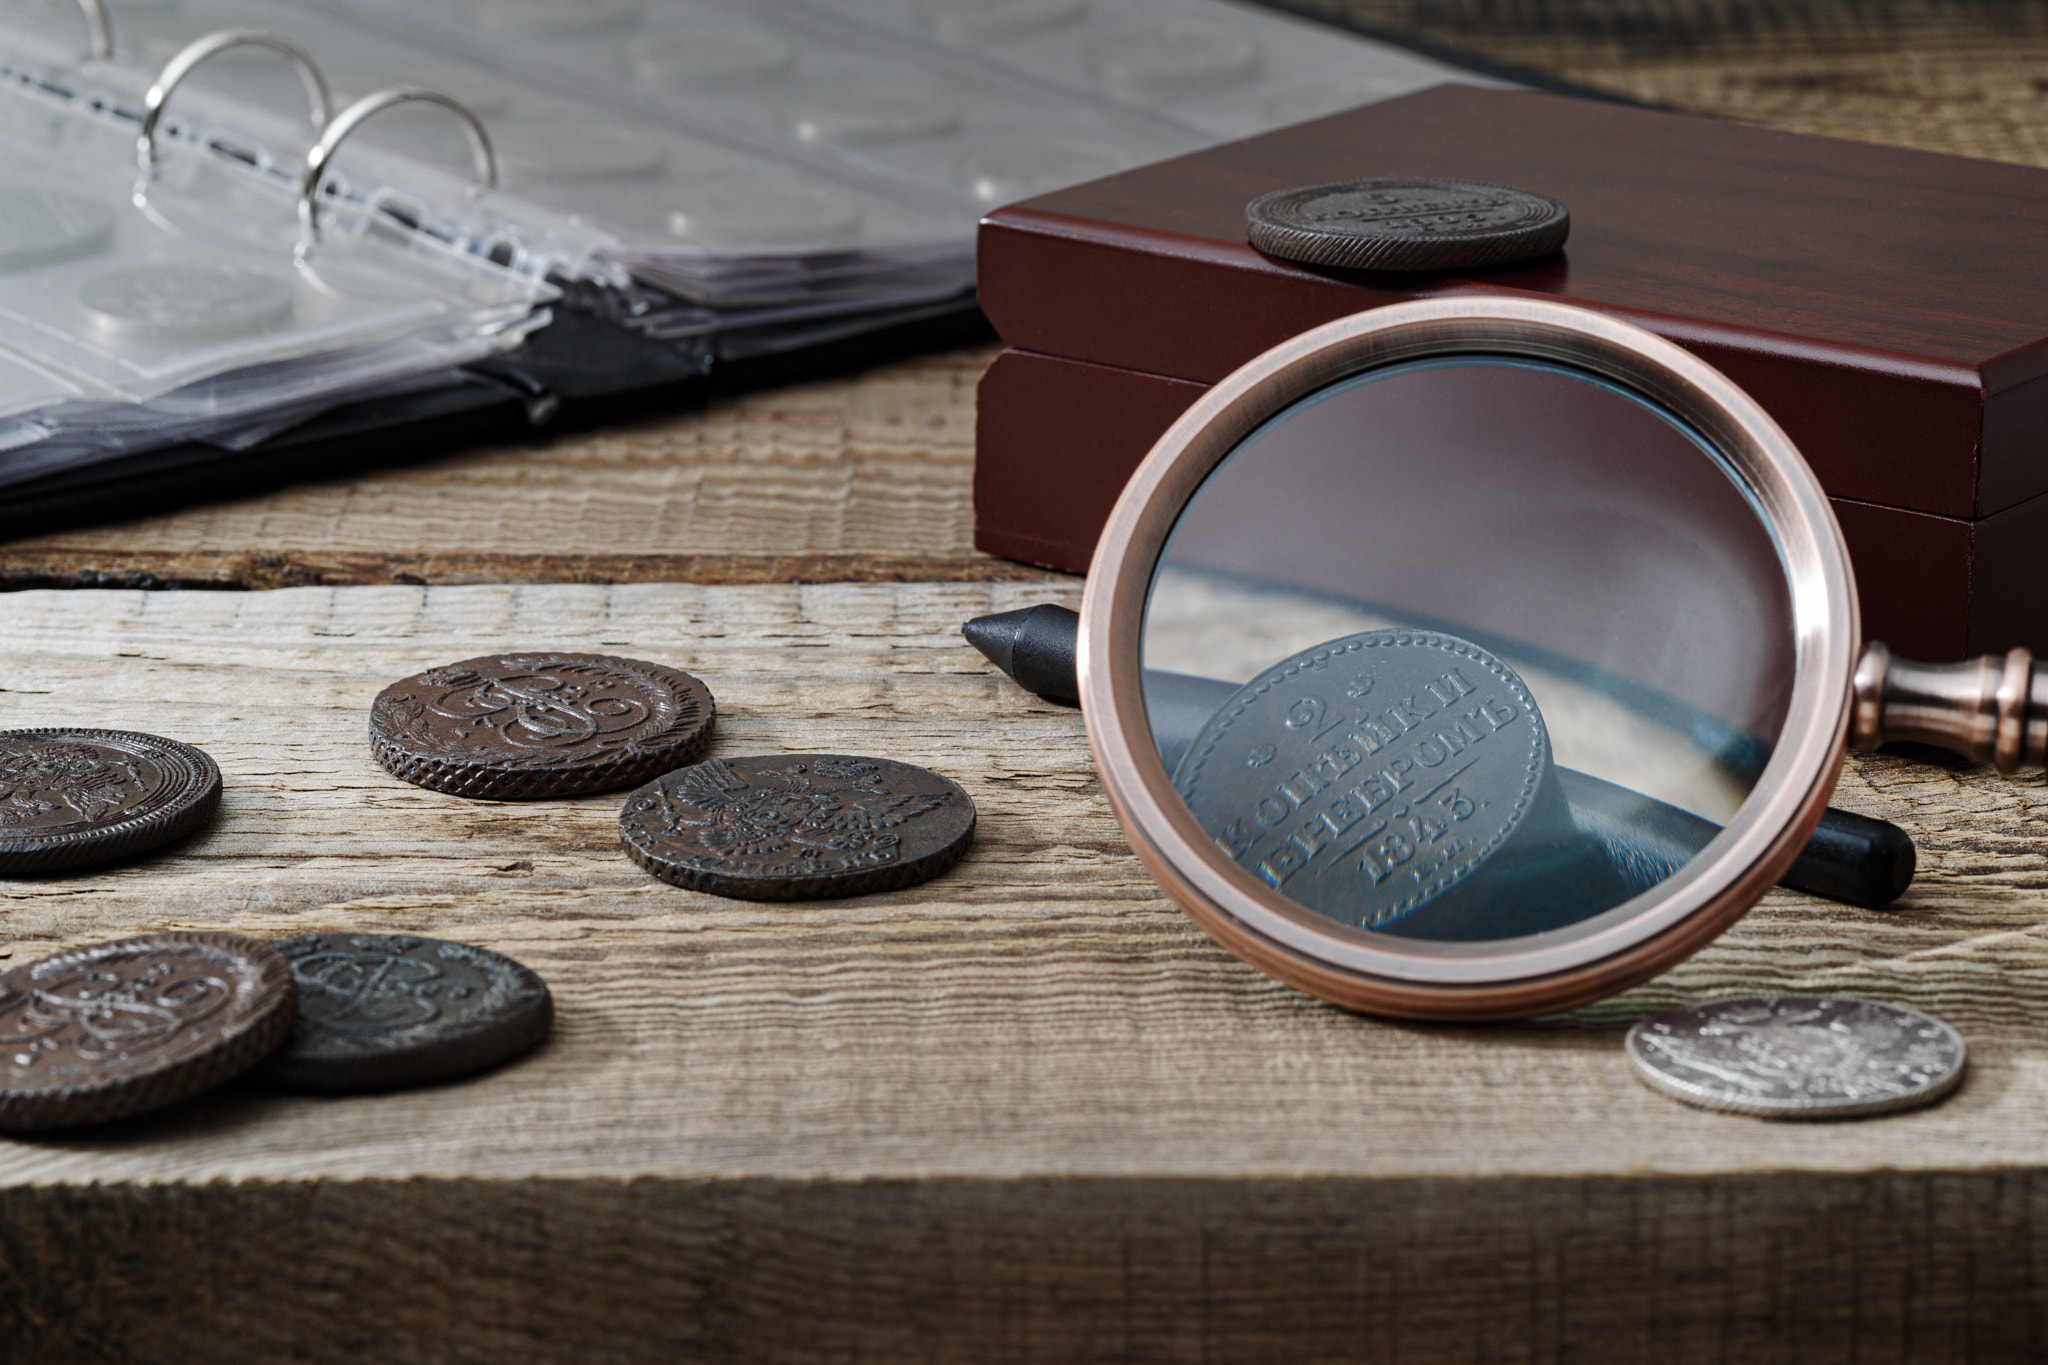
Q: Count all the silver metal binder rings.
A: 3